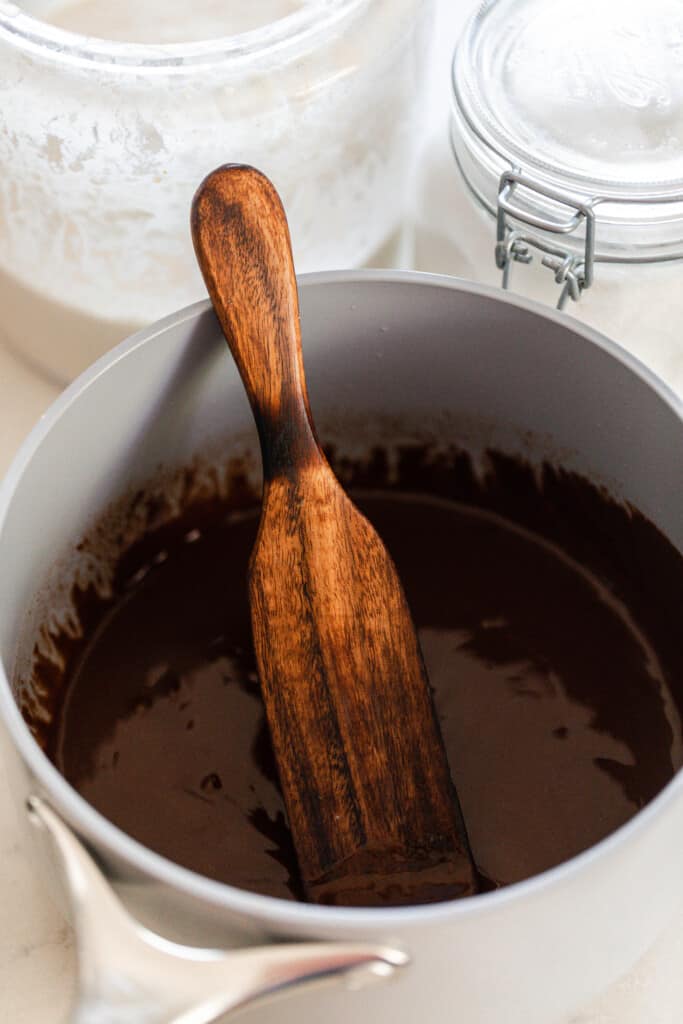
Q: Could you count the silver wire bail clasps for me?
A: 1